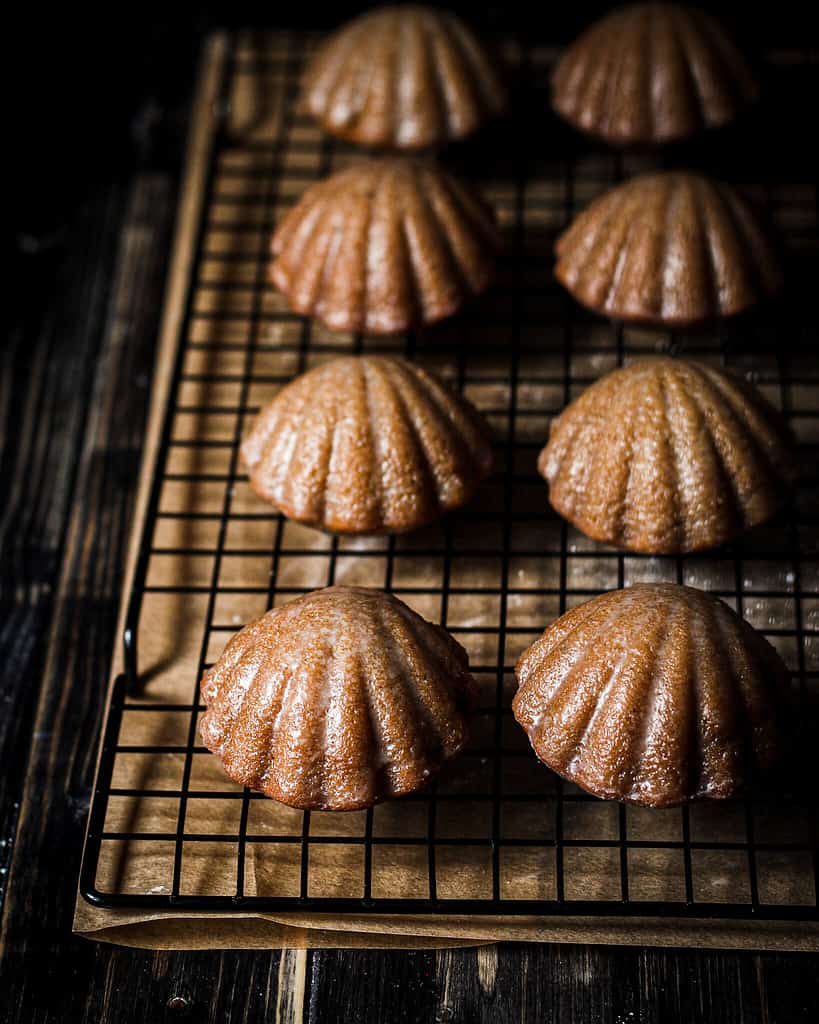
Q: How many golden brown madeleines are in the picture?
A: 8